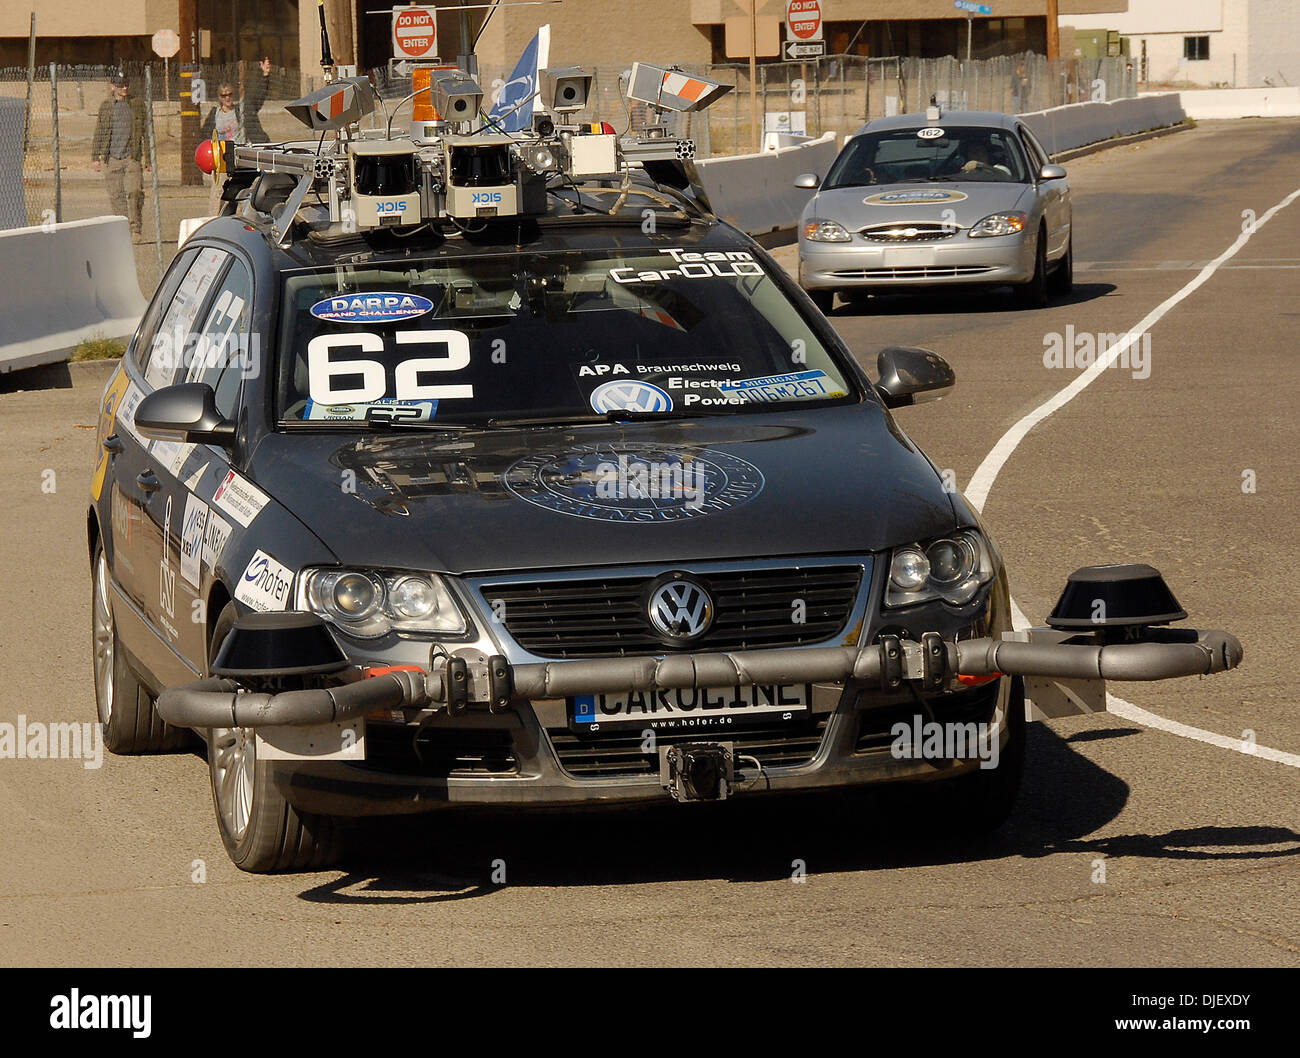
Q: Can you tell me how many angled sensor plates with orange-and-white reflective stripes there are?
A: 2